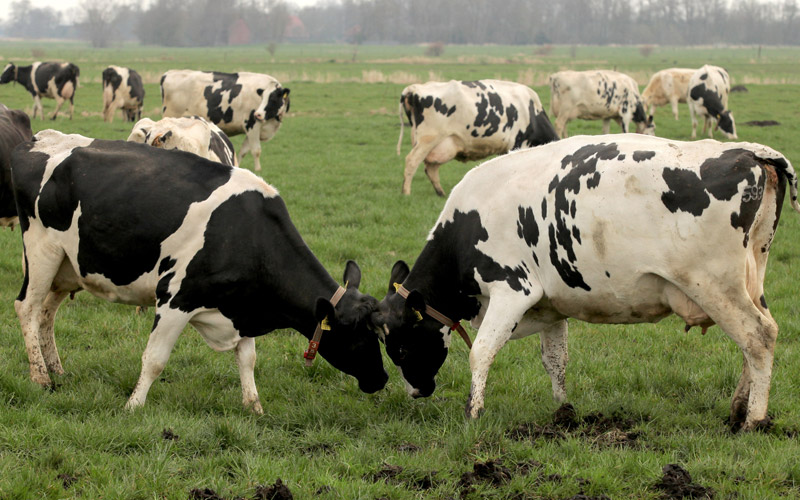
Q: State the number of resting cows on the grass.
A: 0